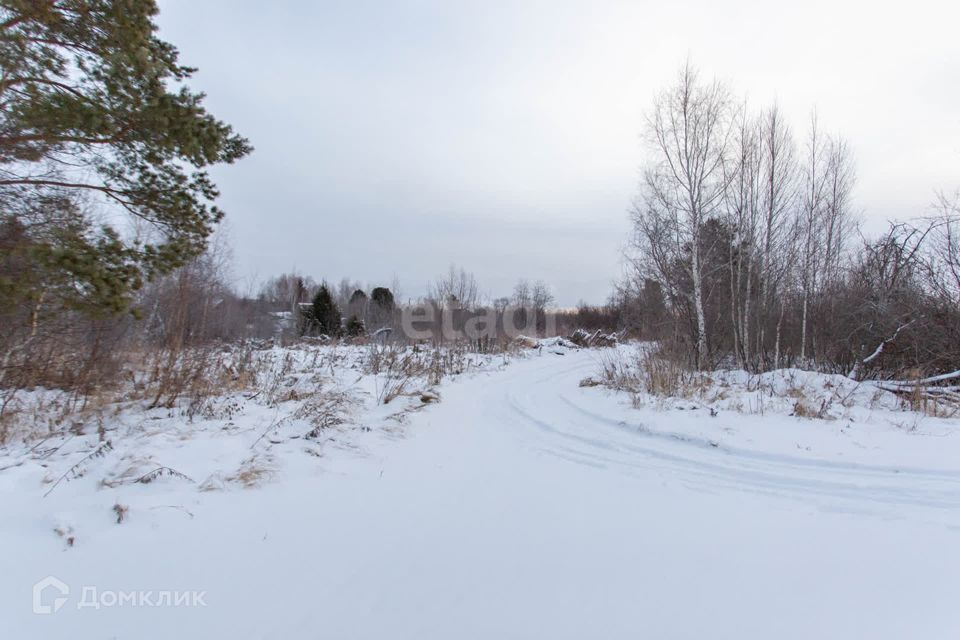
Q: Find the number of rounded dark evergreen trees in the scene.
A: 2